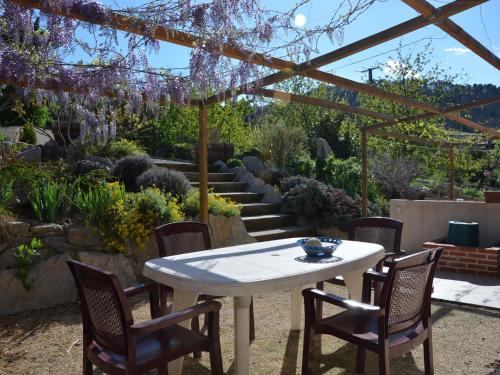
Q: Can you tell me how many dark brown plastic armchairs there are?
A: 4